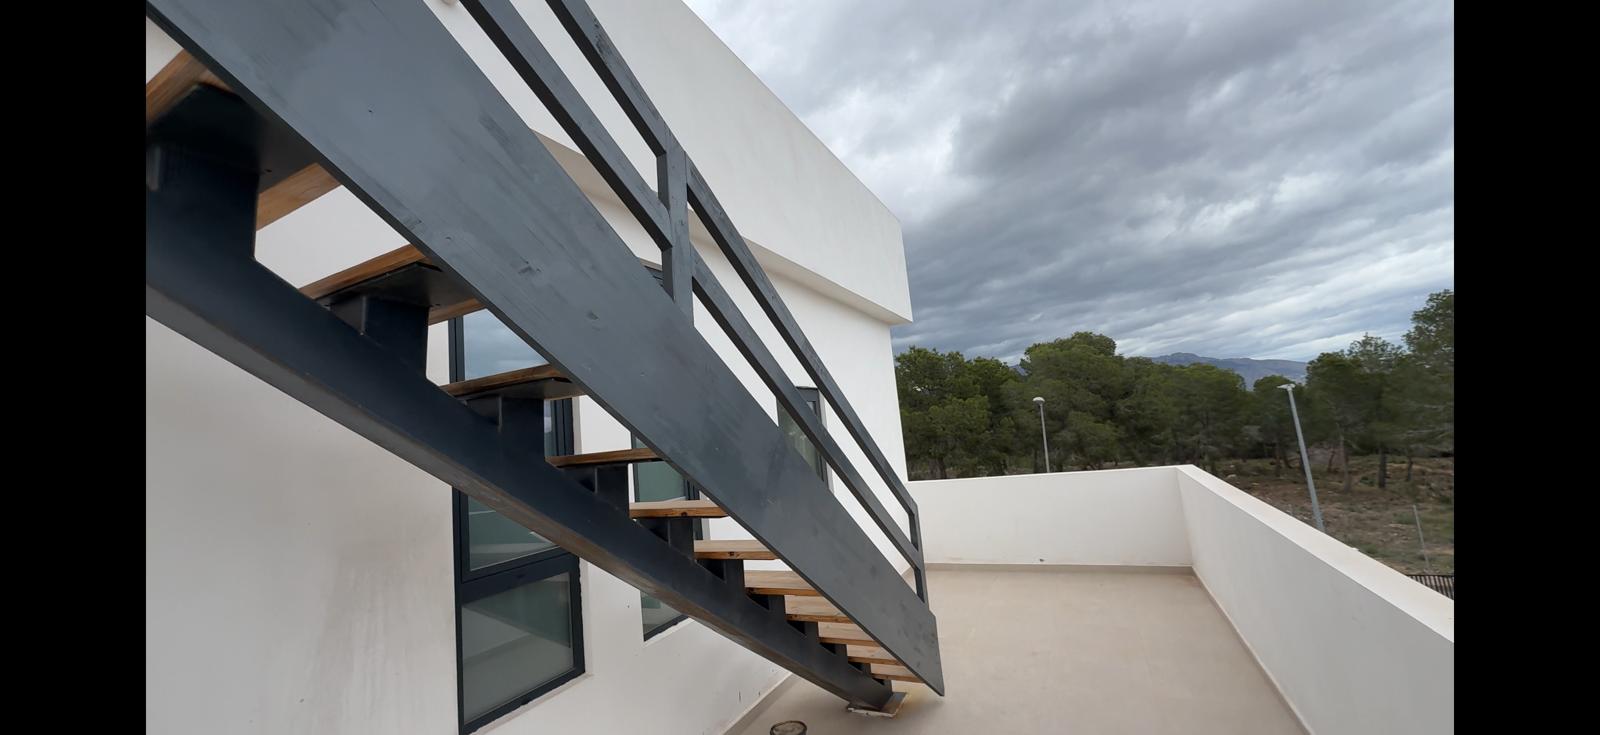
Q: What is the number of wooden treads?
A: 11